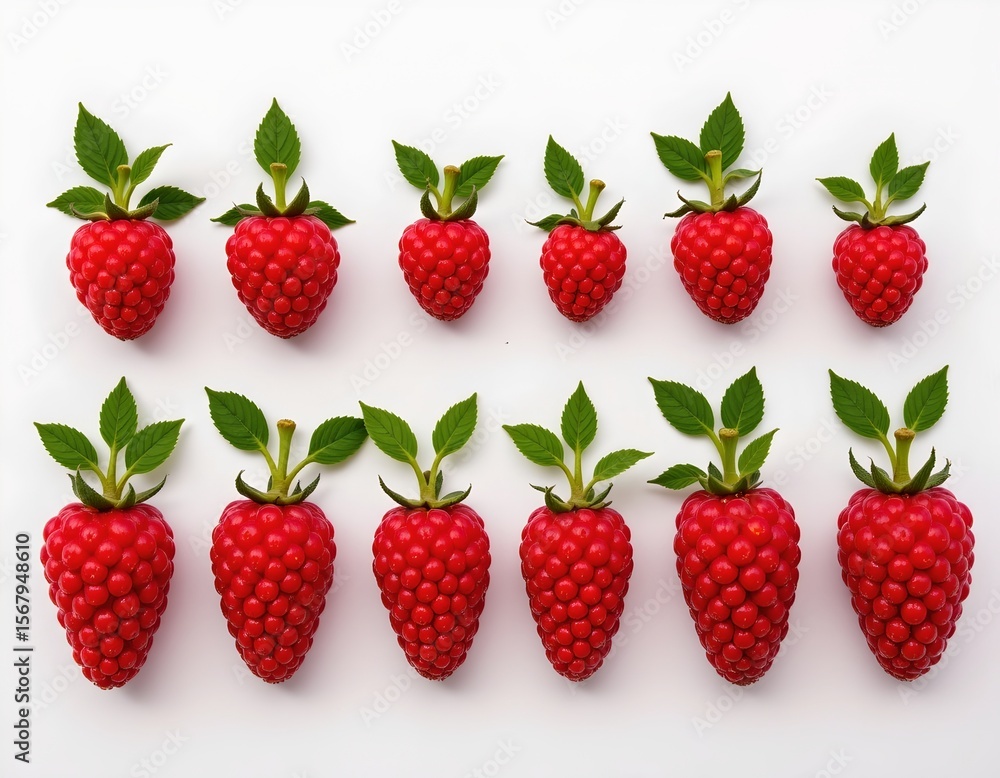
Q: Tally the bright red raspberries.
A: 12